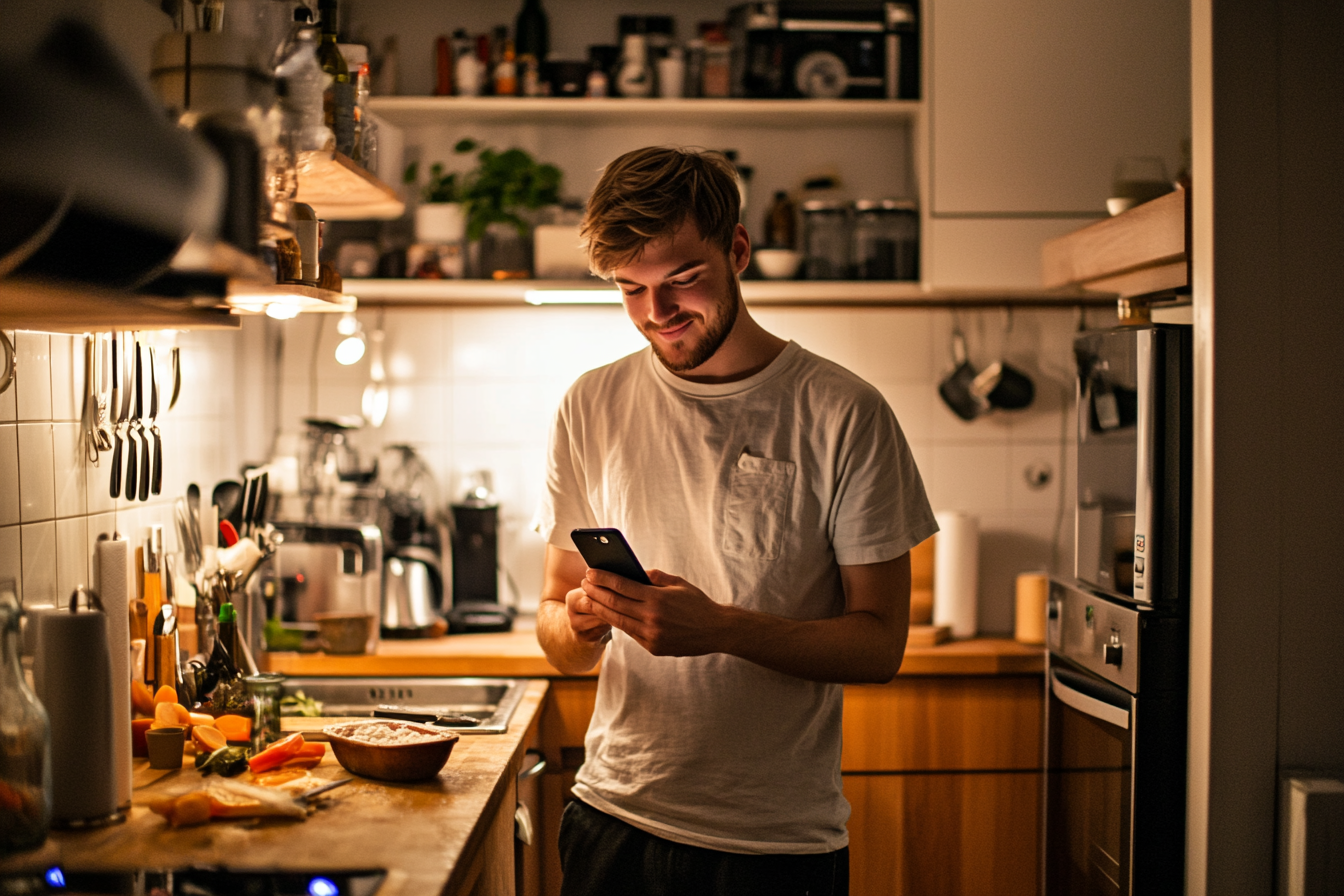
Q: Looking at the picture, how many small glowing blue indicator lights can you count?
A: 2